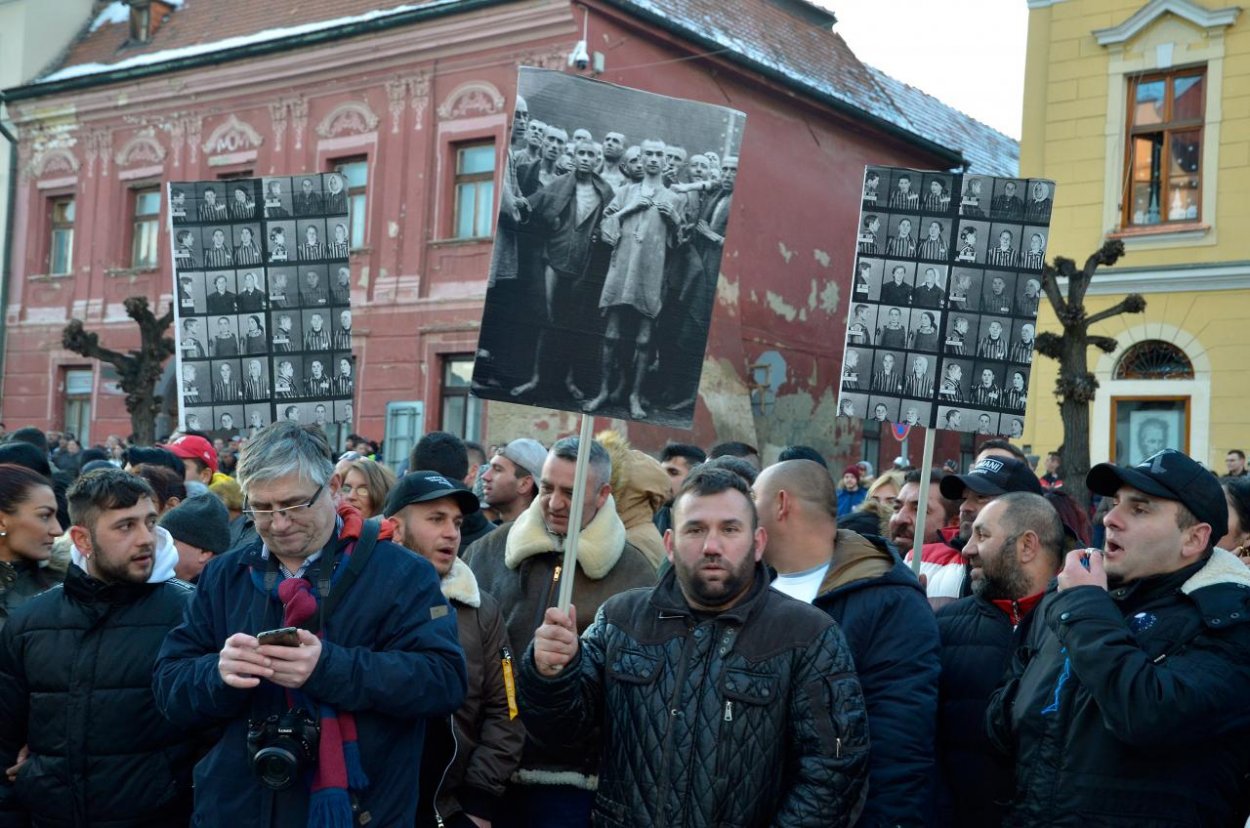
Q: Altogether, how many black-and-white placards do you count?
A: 3